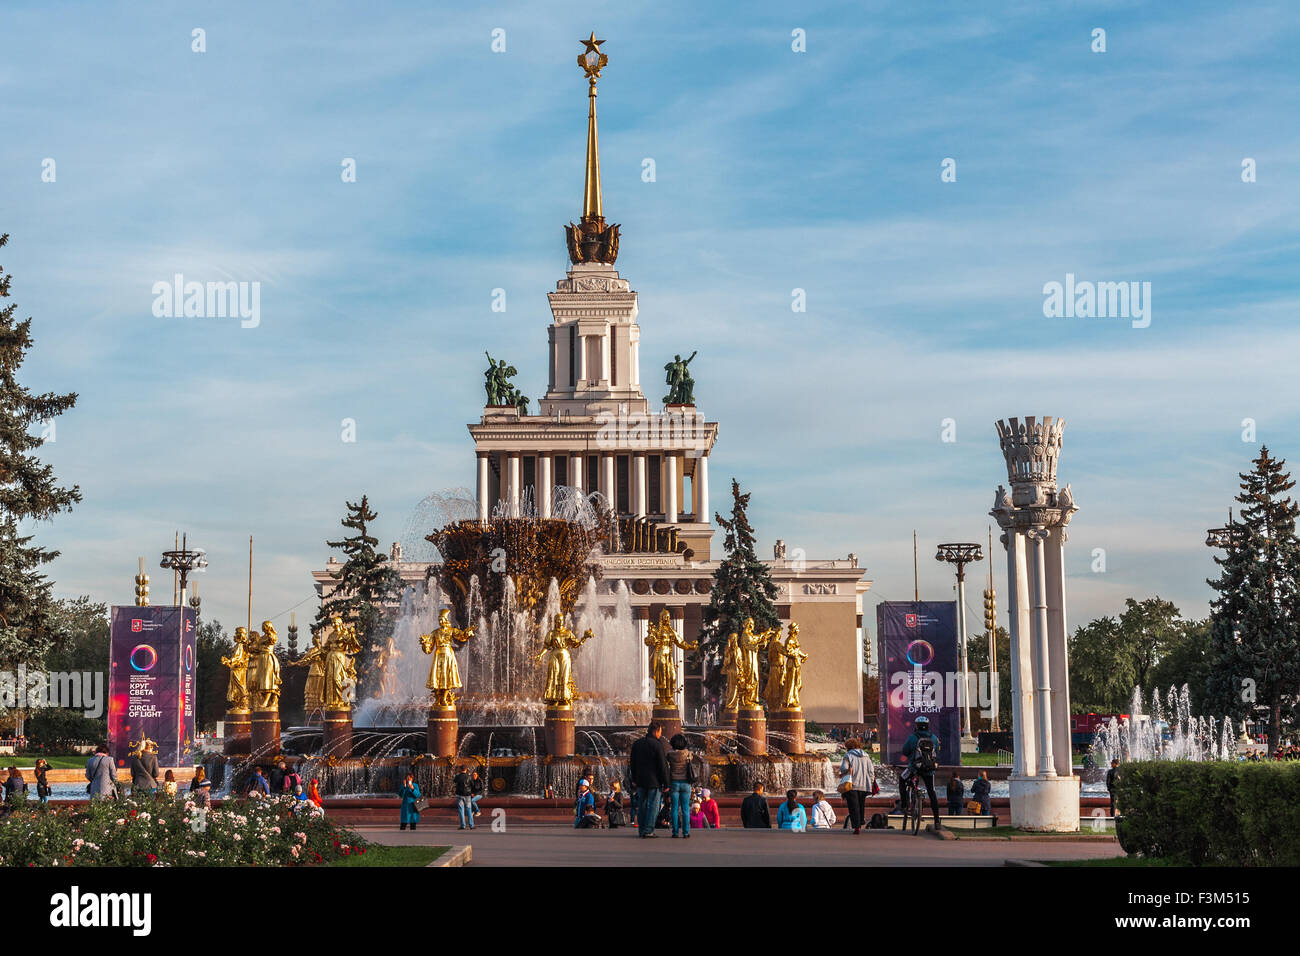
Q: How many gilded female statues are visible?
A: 13